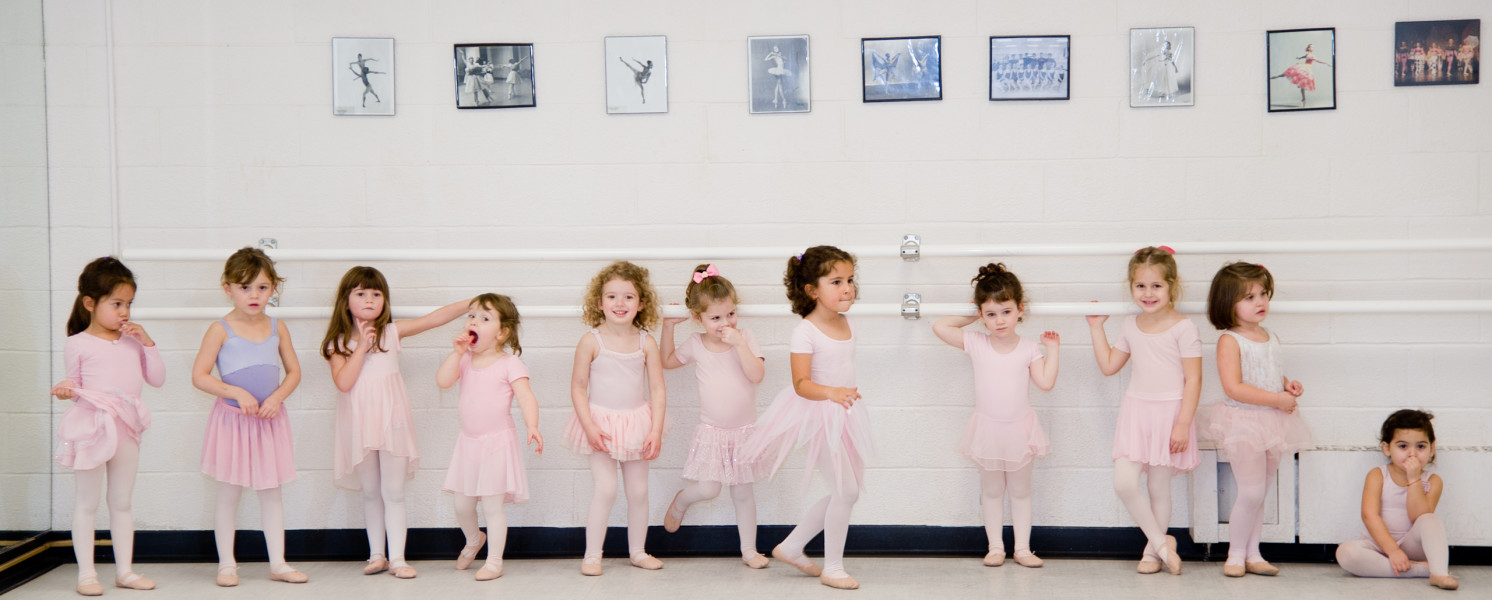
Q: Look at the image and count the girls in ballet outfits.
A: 11